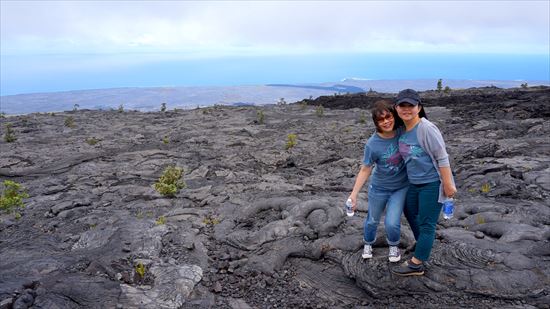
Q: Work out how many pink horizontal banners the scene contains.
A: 0